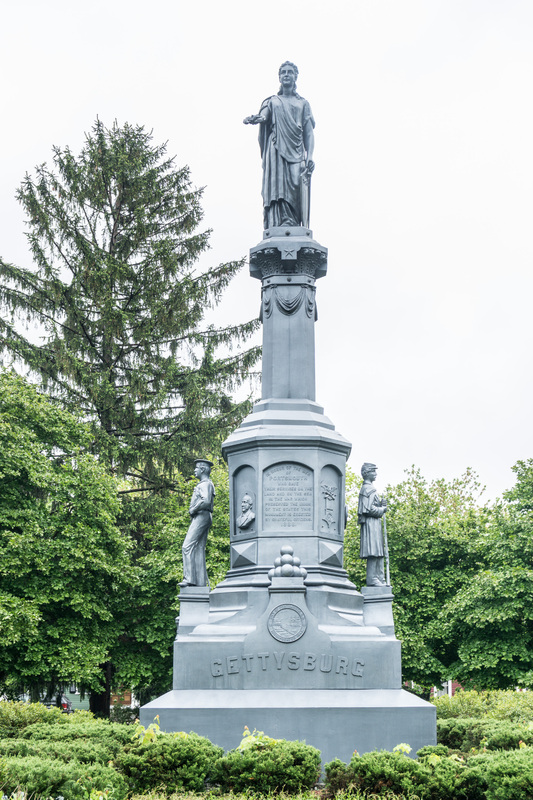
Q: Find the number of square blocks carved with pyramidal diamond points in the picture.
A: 2